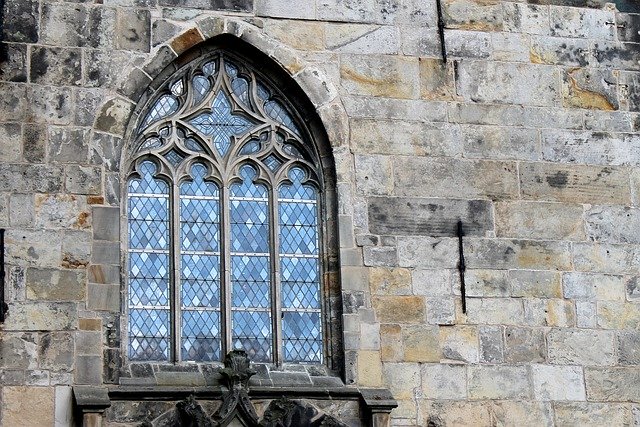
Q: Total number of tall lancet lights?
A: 4